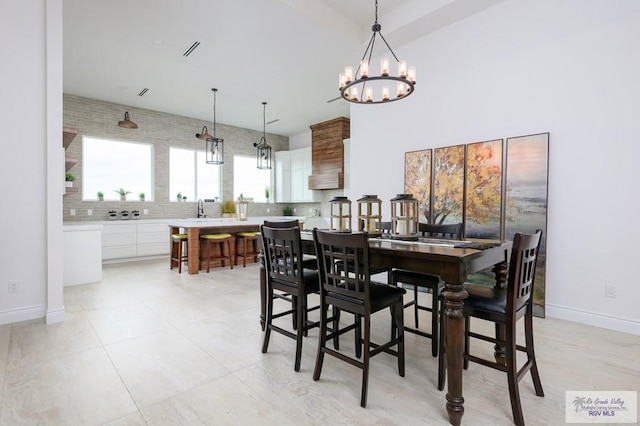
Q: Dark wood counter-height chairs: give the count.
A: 6